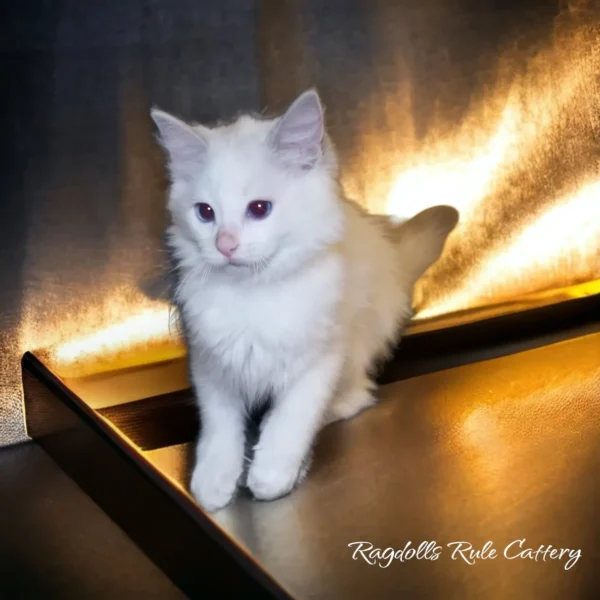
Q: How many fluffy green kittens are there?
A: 0